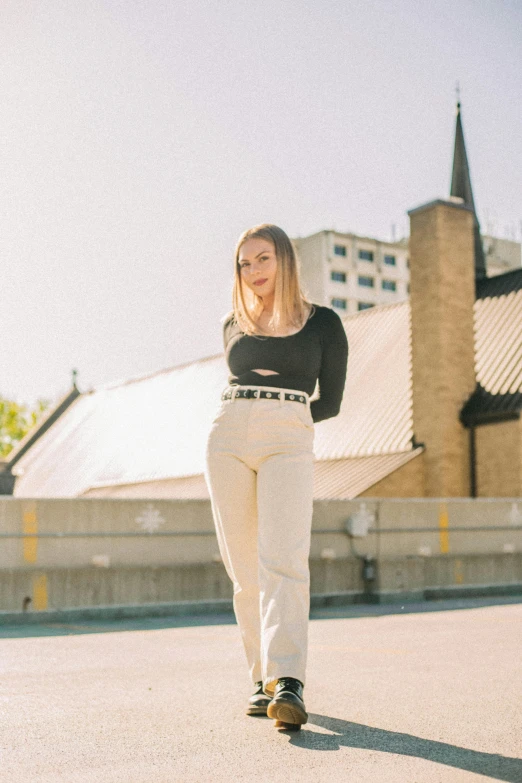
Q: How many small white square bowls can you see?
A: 0